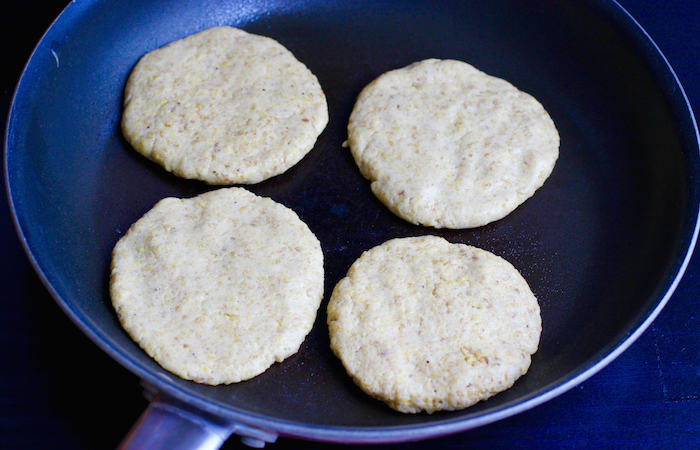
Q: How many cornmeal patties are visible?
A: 4